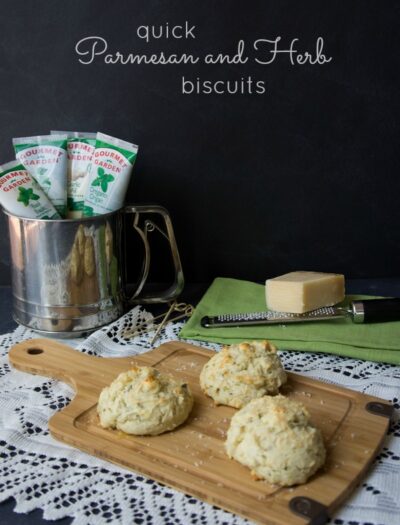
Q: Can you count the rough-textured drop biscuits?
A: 3